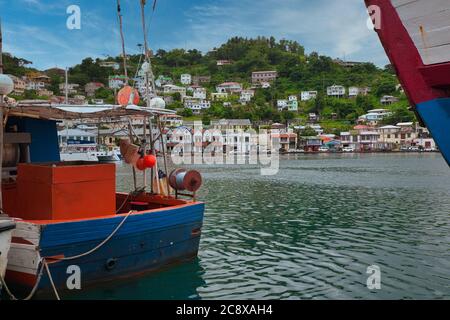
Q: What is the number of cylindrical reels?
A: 1